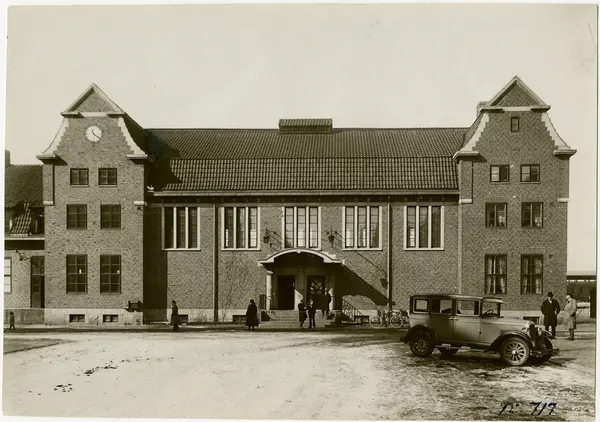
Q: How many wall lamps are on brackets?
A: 2